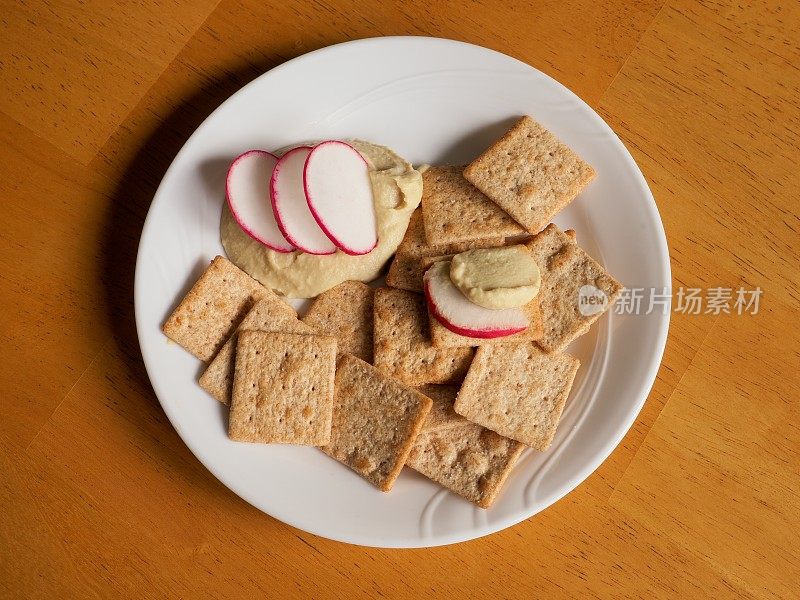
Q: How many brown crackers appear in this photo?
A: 14